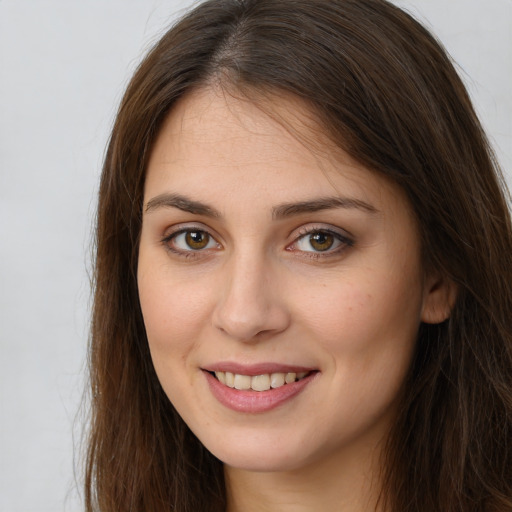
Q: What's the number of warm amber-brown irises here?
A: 2